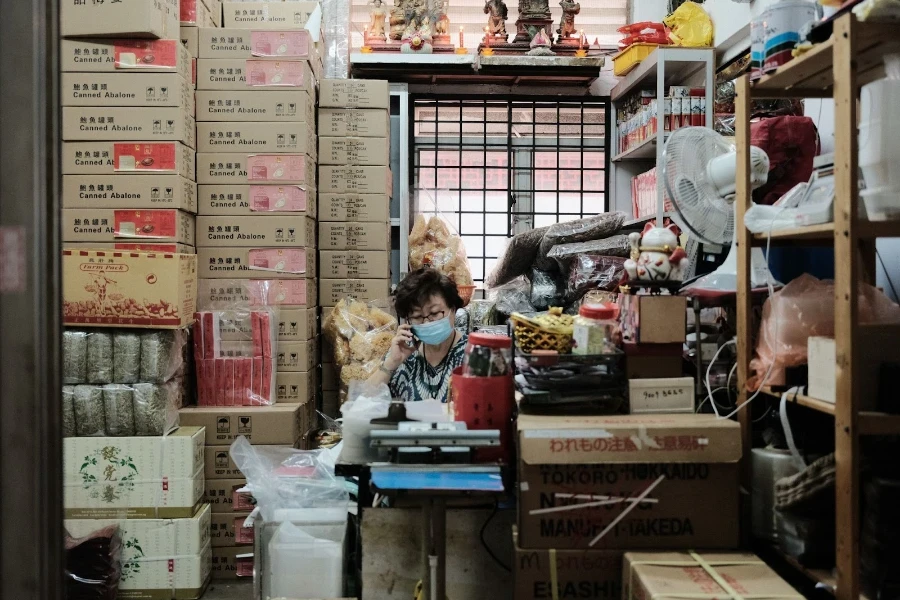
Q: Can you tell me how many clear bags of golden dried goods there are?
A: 2